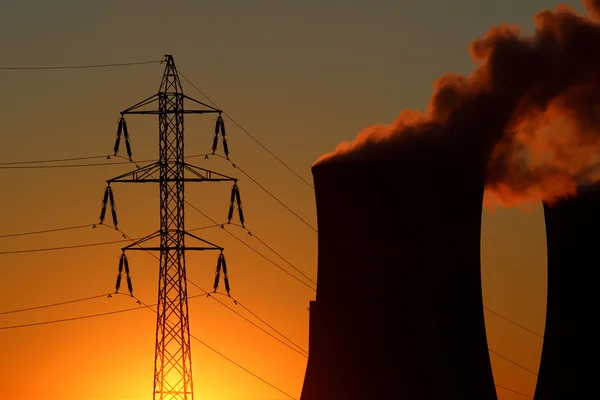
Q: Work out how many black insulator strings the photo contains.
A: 12